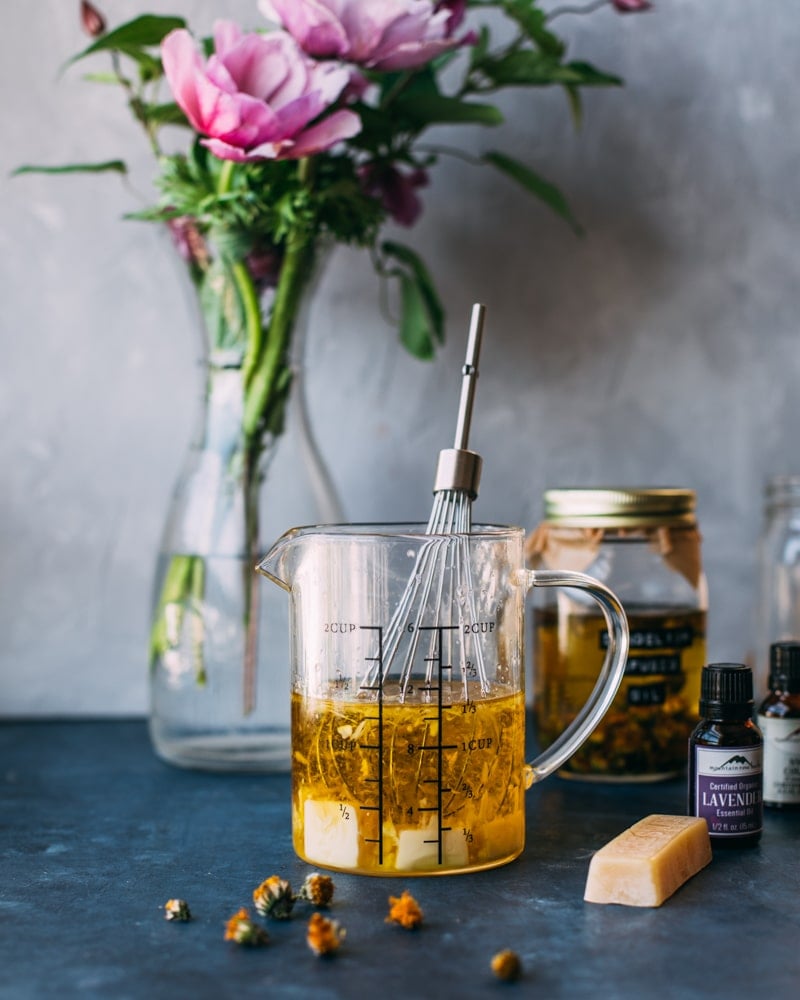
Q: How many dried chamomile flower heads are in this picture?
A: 7